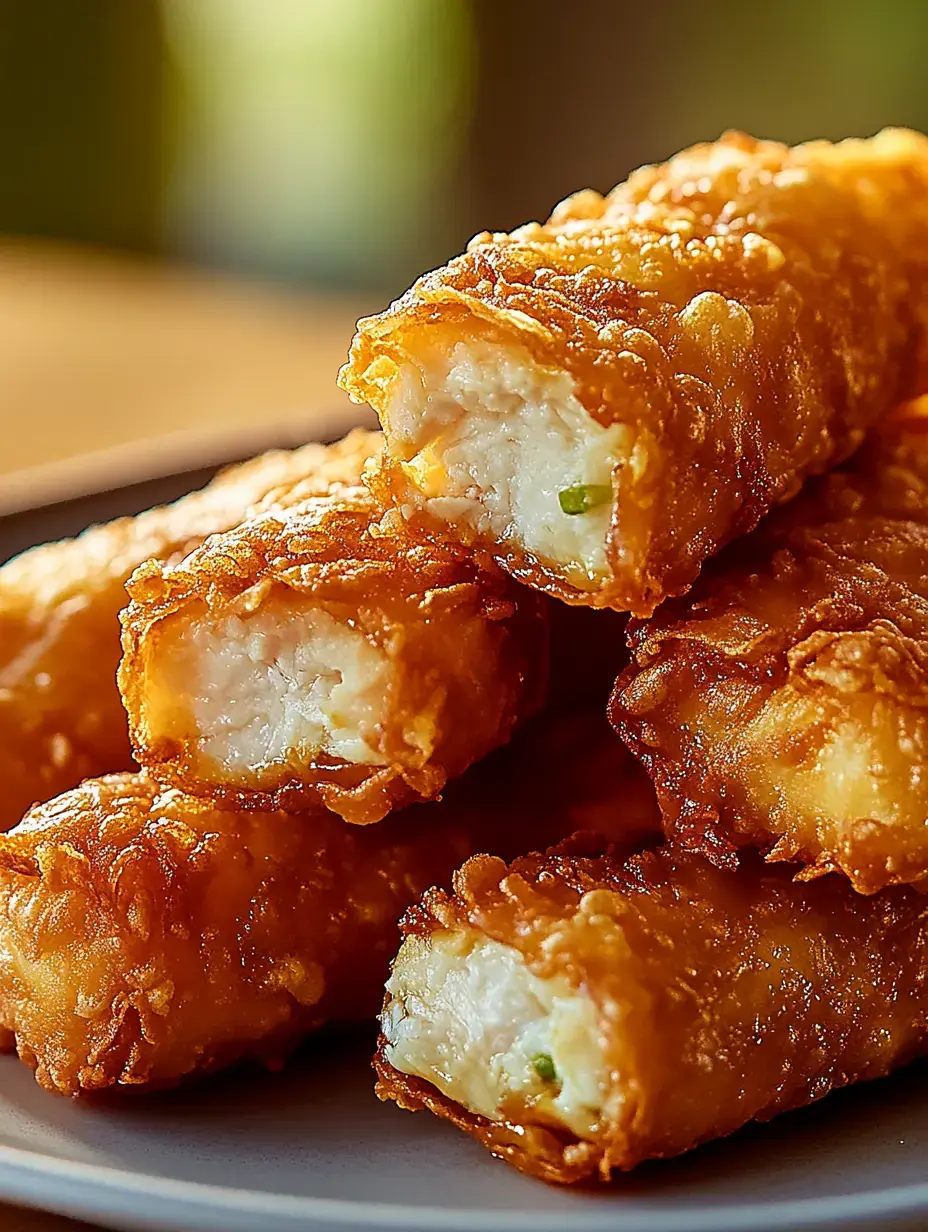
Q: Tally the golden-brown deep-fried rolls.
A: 6